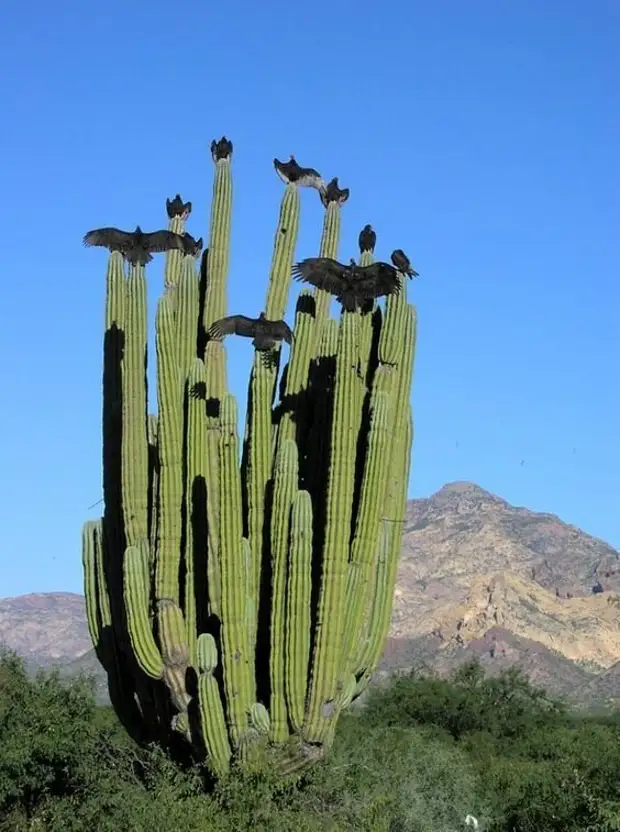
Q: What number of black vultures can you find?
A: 10